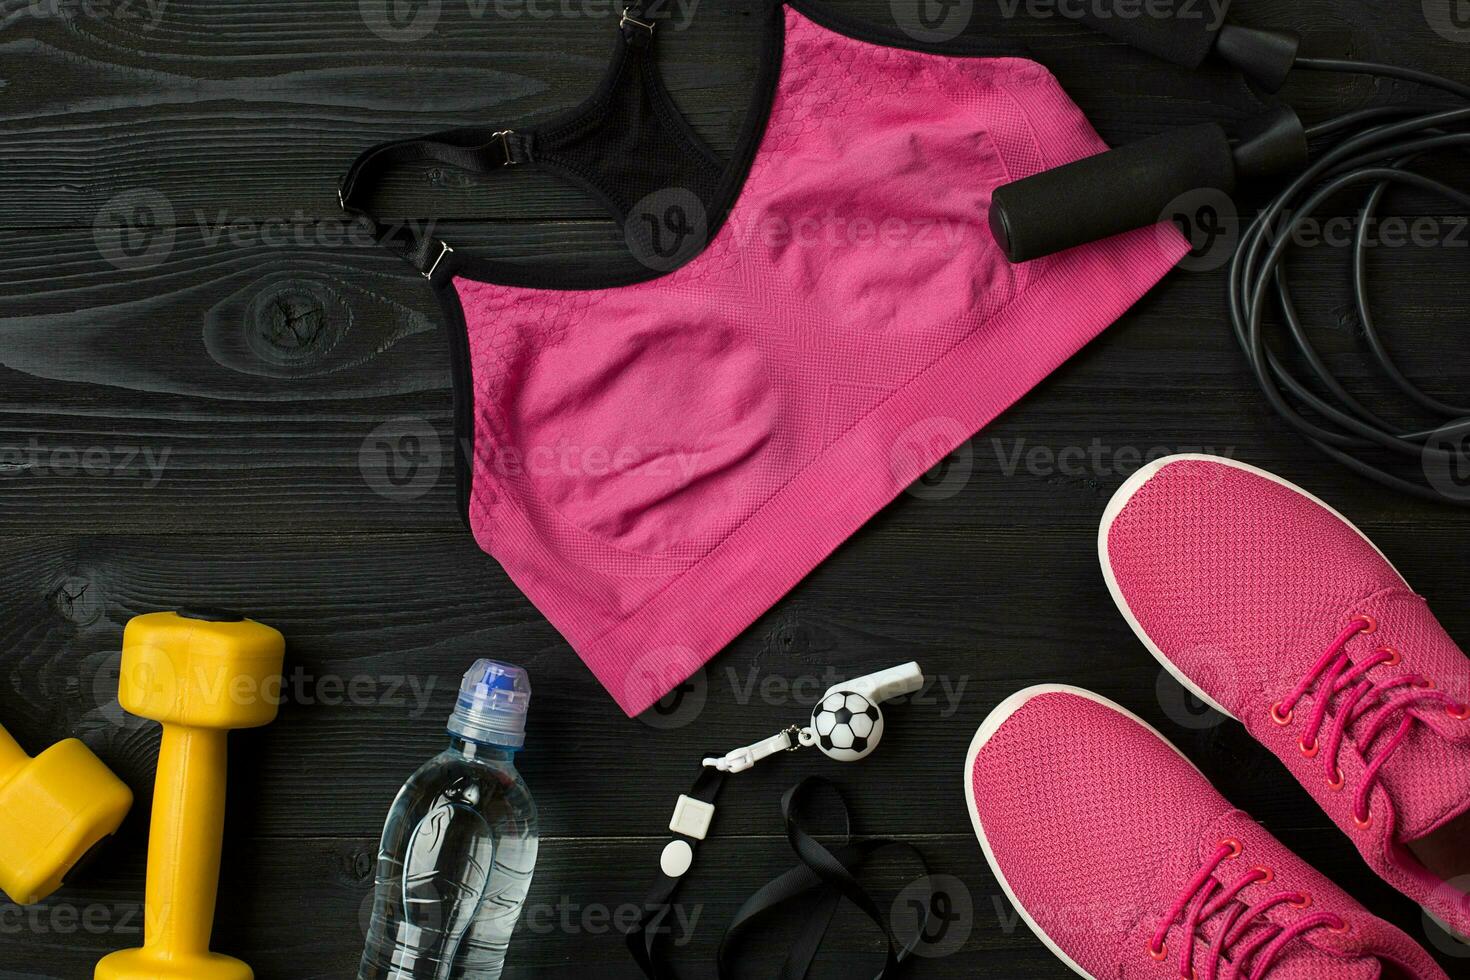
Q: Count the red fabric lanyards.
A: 0